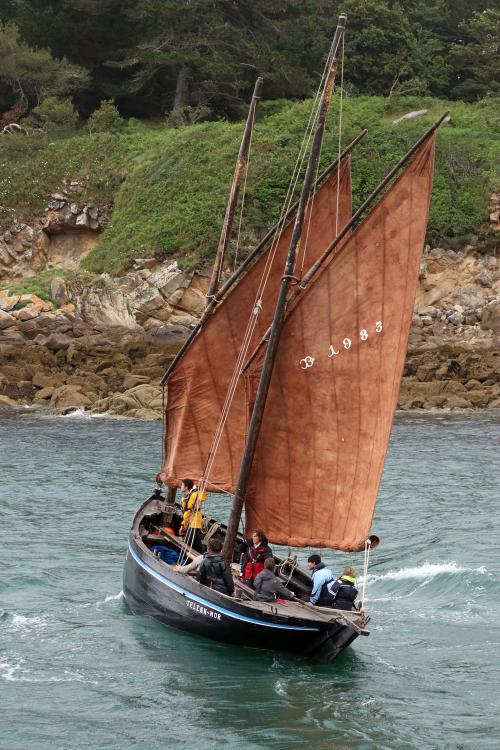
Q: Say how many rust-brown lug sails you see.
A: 2